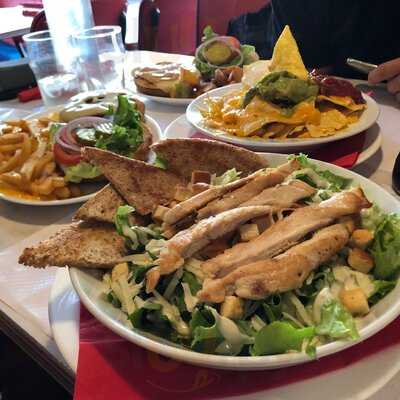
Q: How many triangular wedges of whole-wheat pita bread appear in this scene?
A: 4